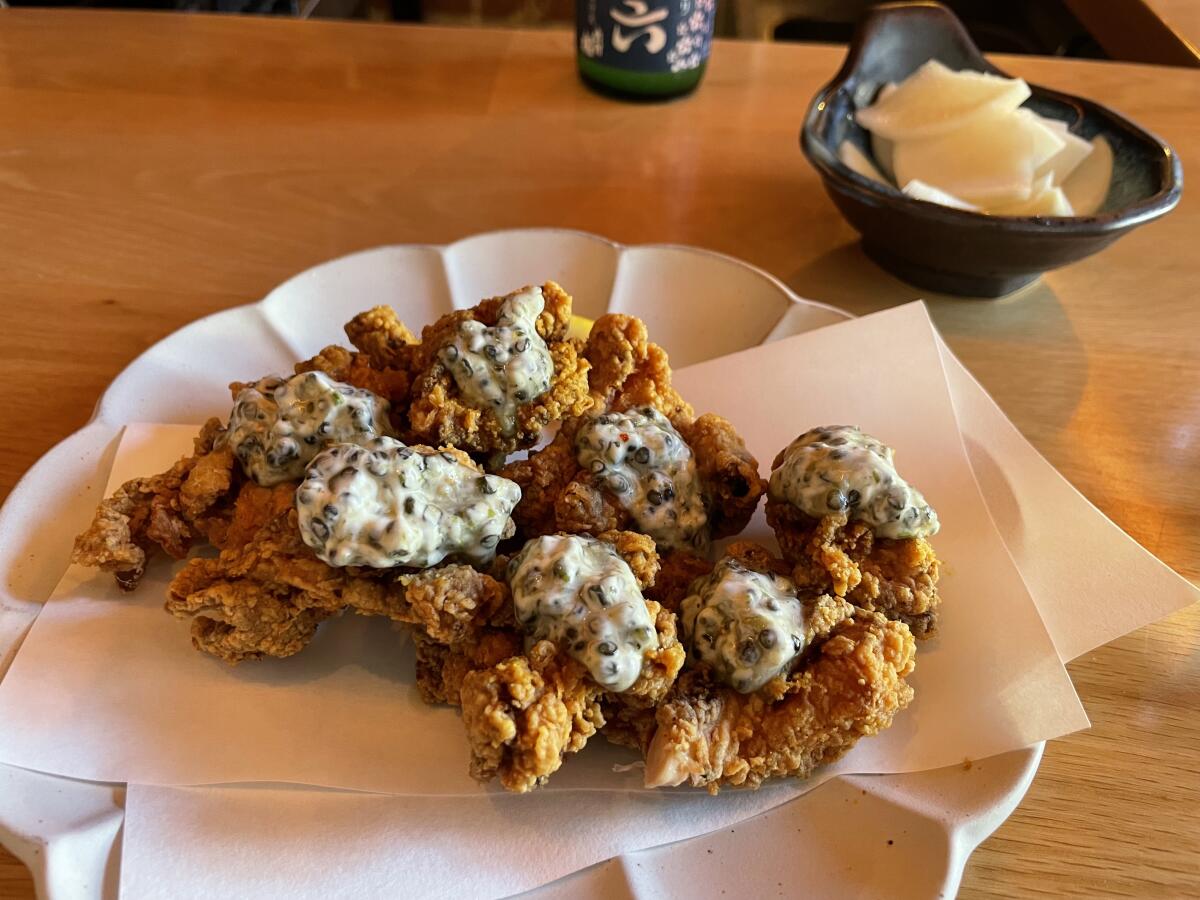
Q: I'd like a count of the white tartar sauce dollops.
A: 7